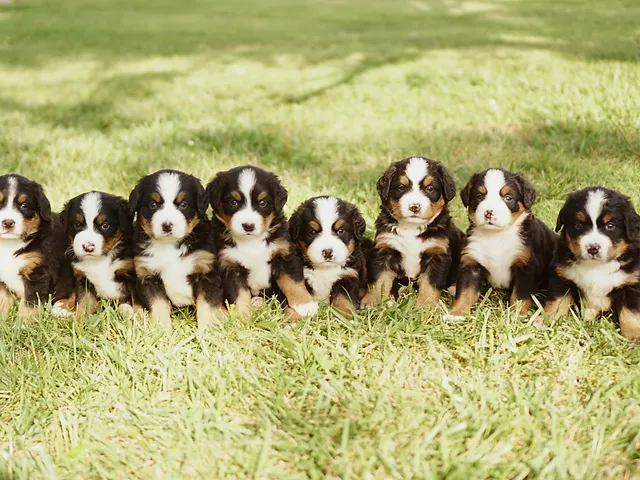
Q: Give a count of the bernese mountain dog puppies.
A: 8